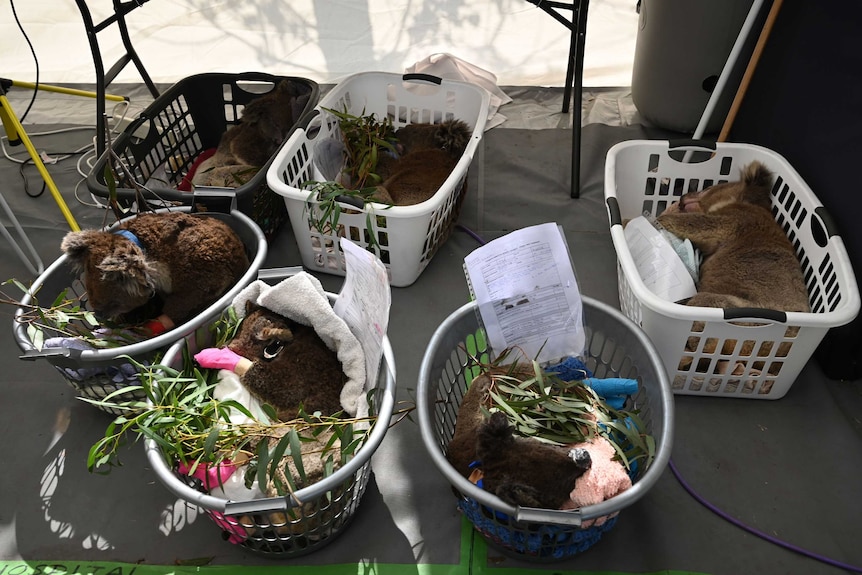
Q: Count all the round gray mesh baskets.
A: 3